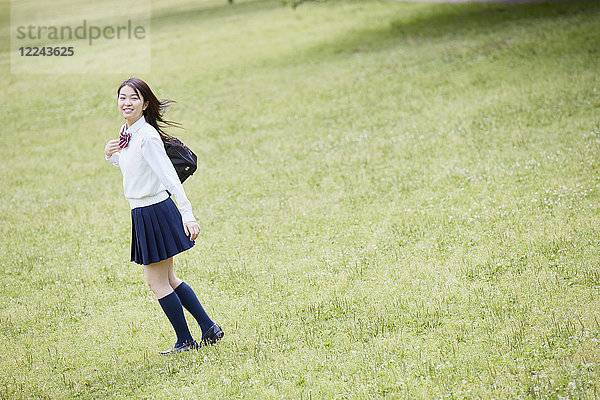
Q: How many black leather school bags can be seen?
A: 1